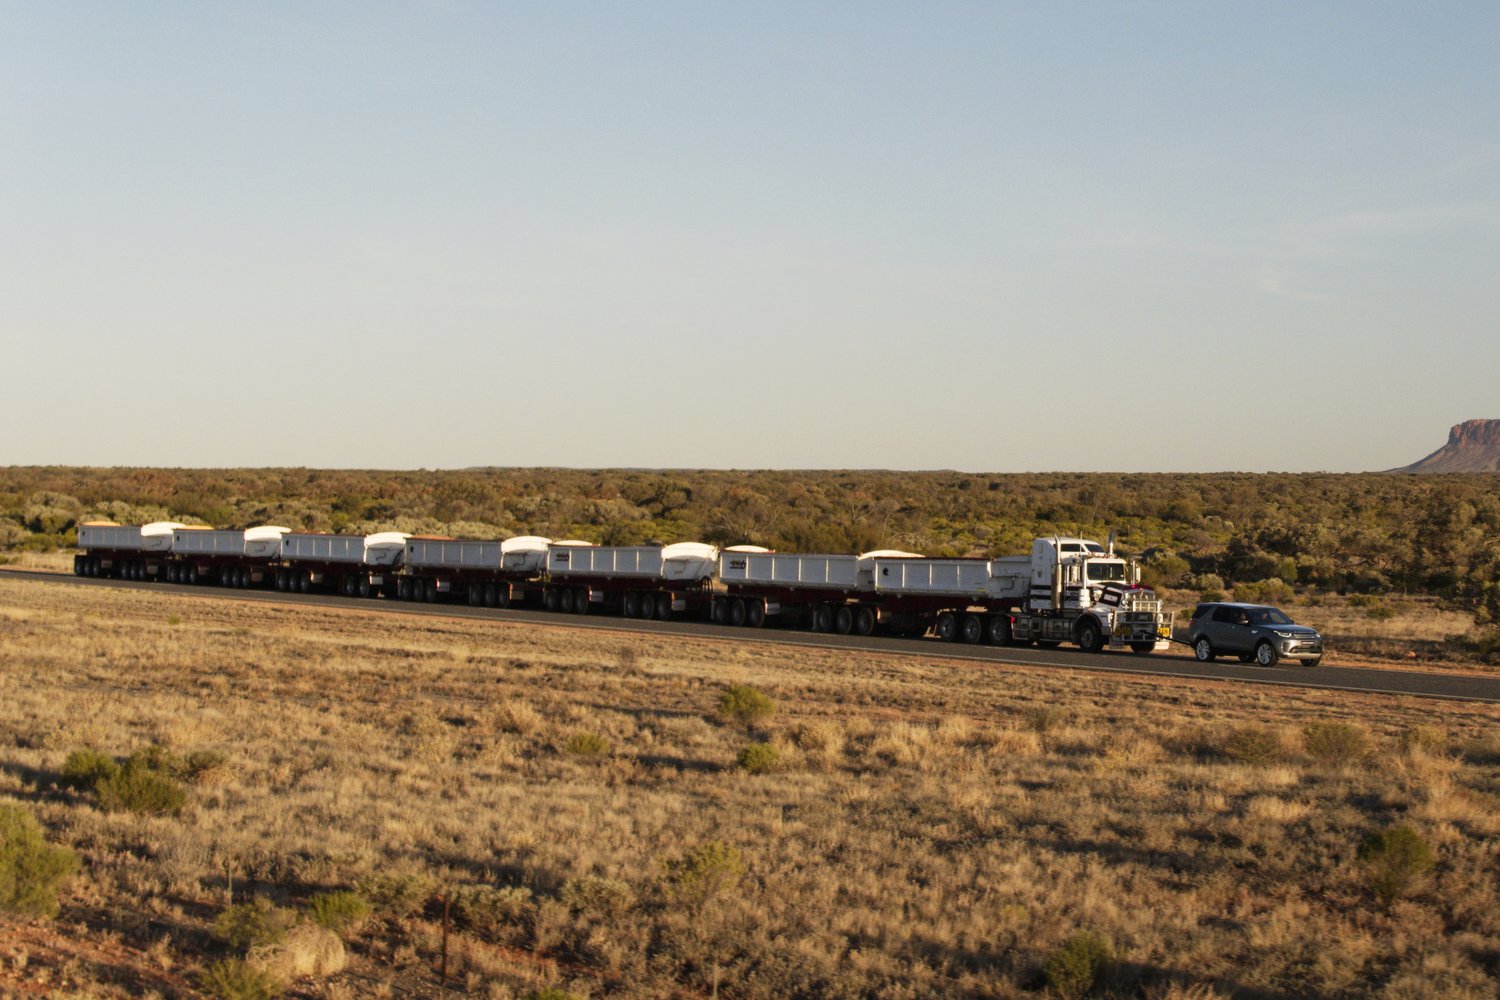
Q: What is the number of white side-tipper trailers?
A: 7